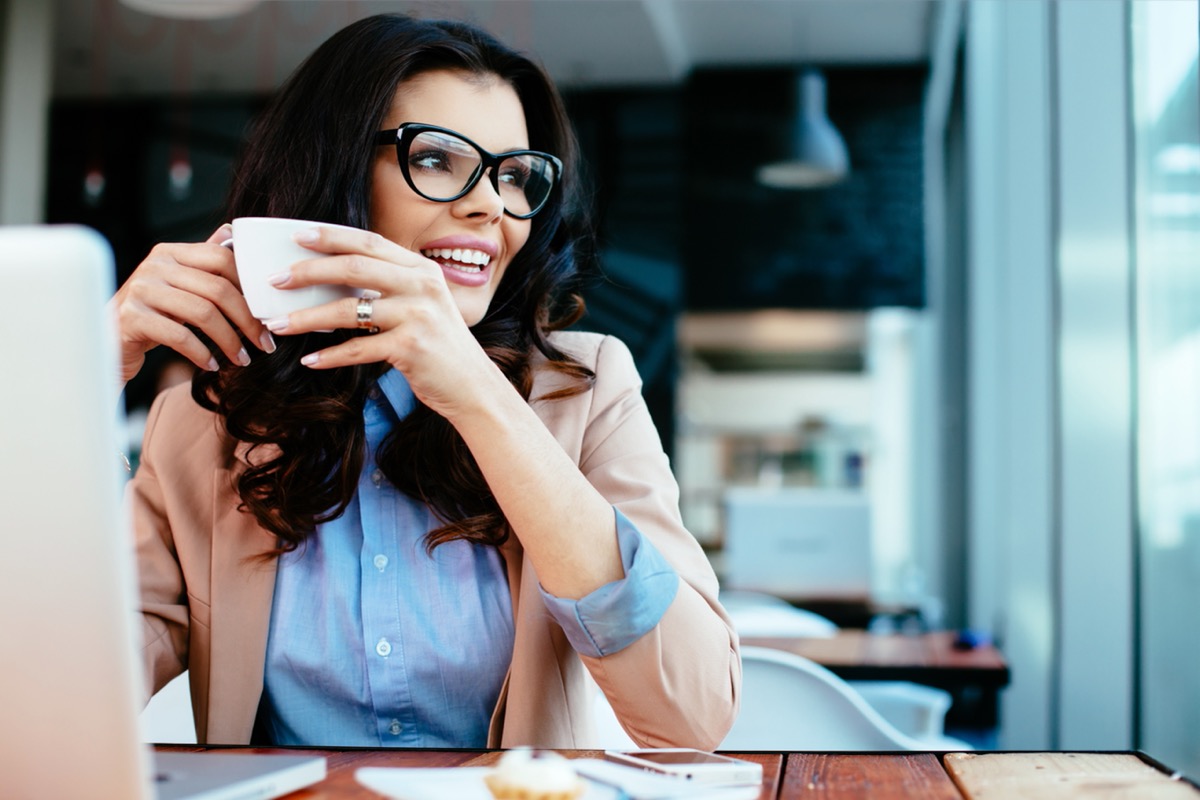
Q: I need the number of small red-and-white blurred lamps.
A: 2